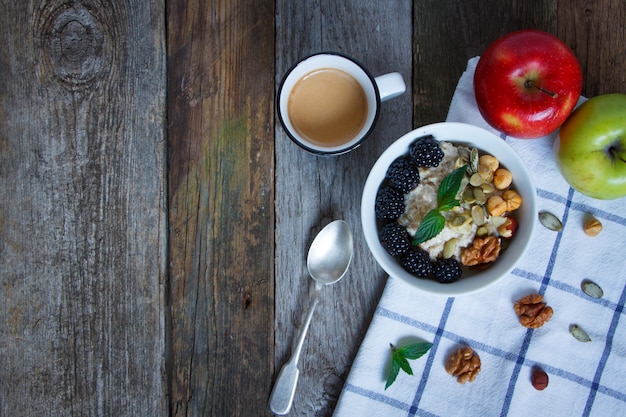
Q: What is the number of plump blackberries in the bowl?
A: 6